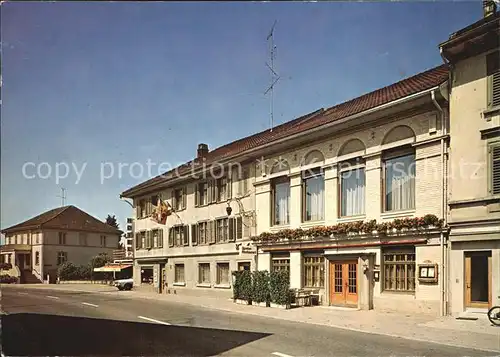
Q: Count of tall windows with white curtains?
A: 4